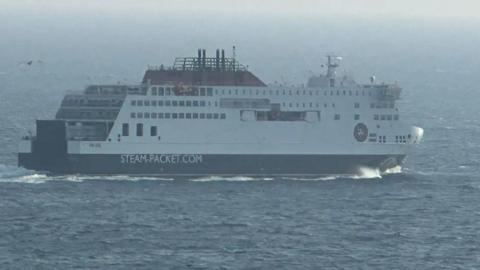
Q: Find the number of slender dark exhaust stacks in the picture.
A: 4